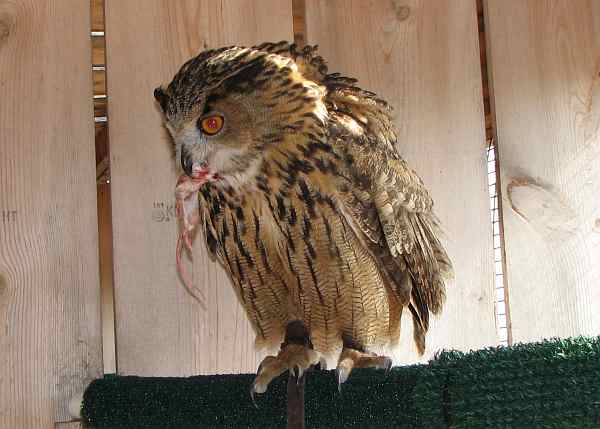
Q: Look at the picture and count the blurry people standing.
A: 0